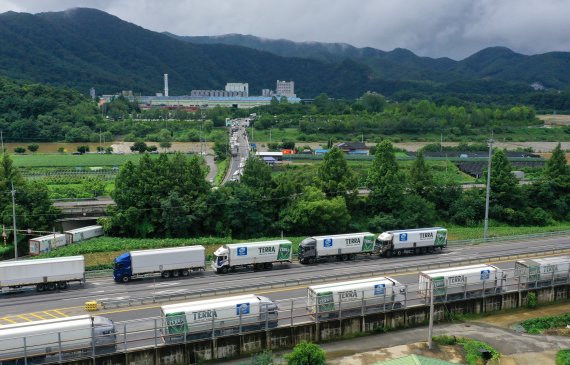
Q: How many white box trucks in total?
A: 12